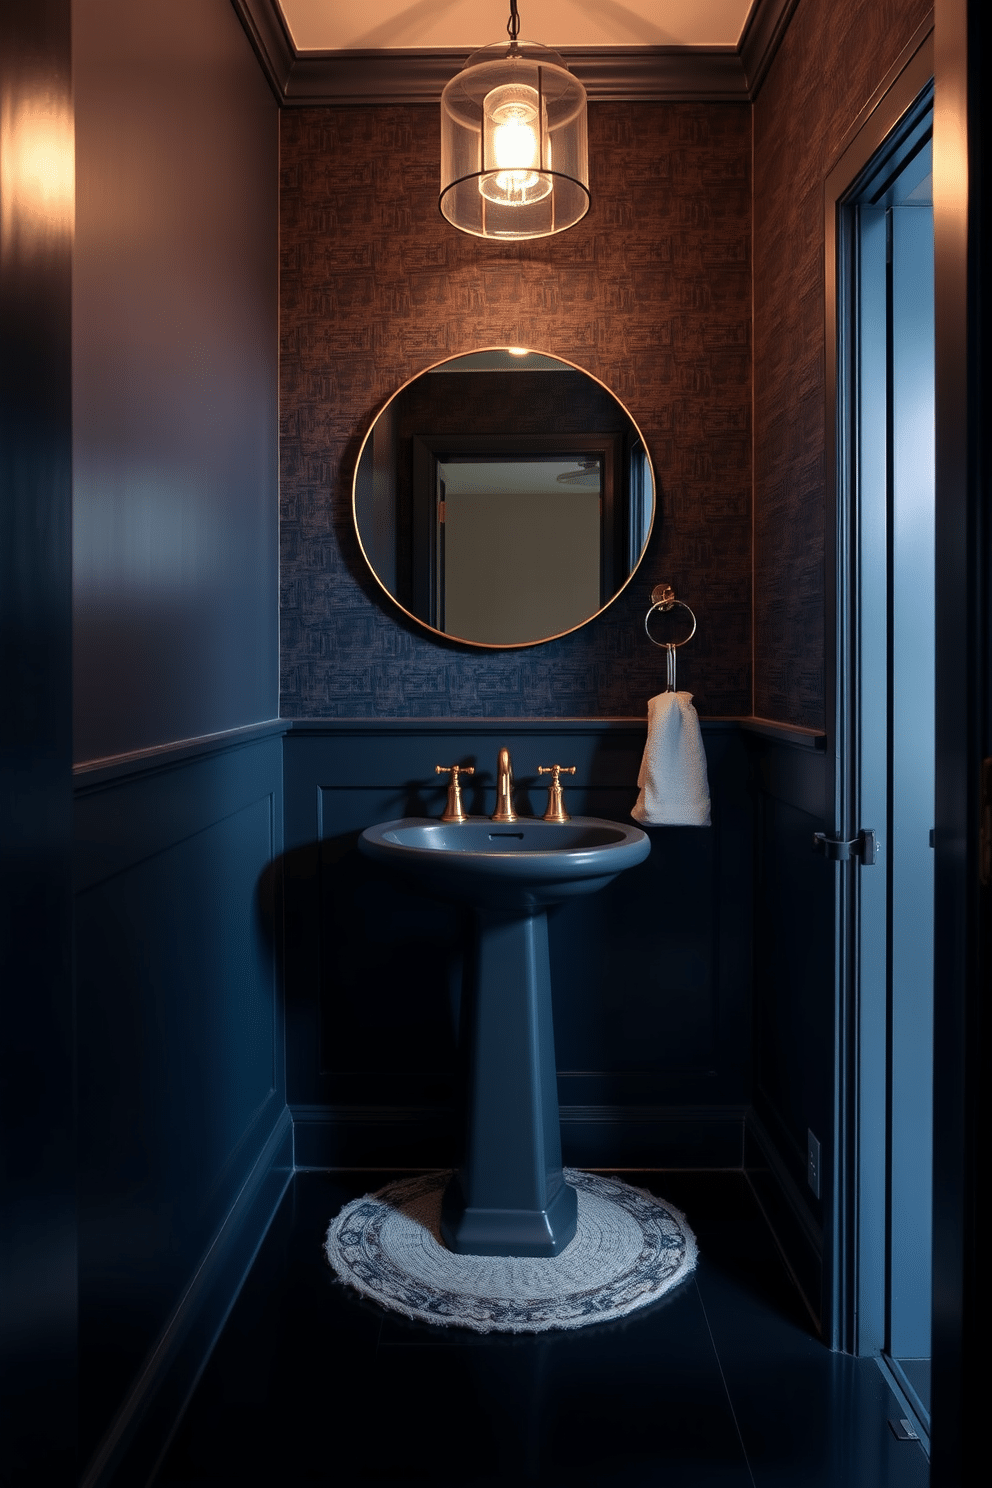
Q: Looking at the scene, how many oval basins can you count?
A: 1